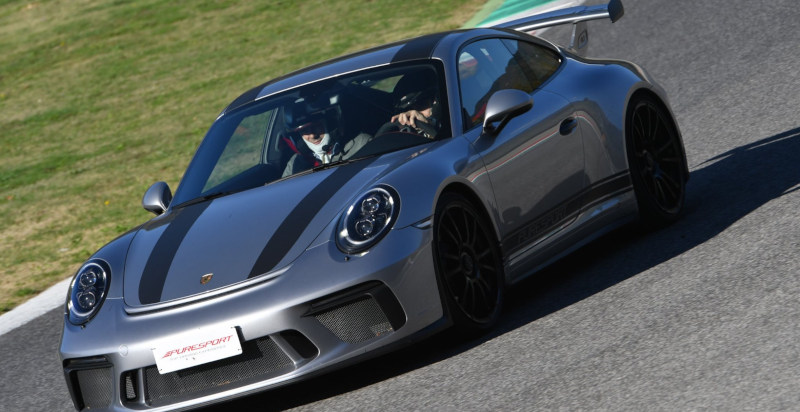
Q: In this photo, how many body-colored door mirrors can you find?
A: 2